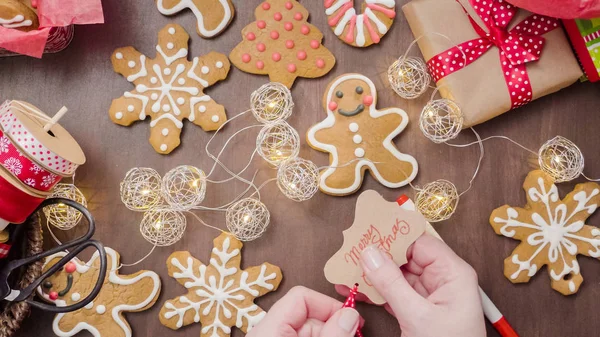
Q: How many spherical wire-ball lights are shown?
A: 12